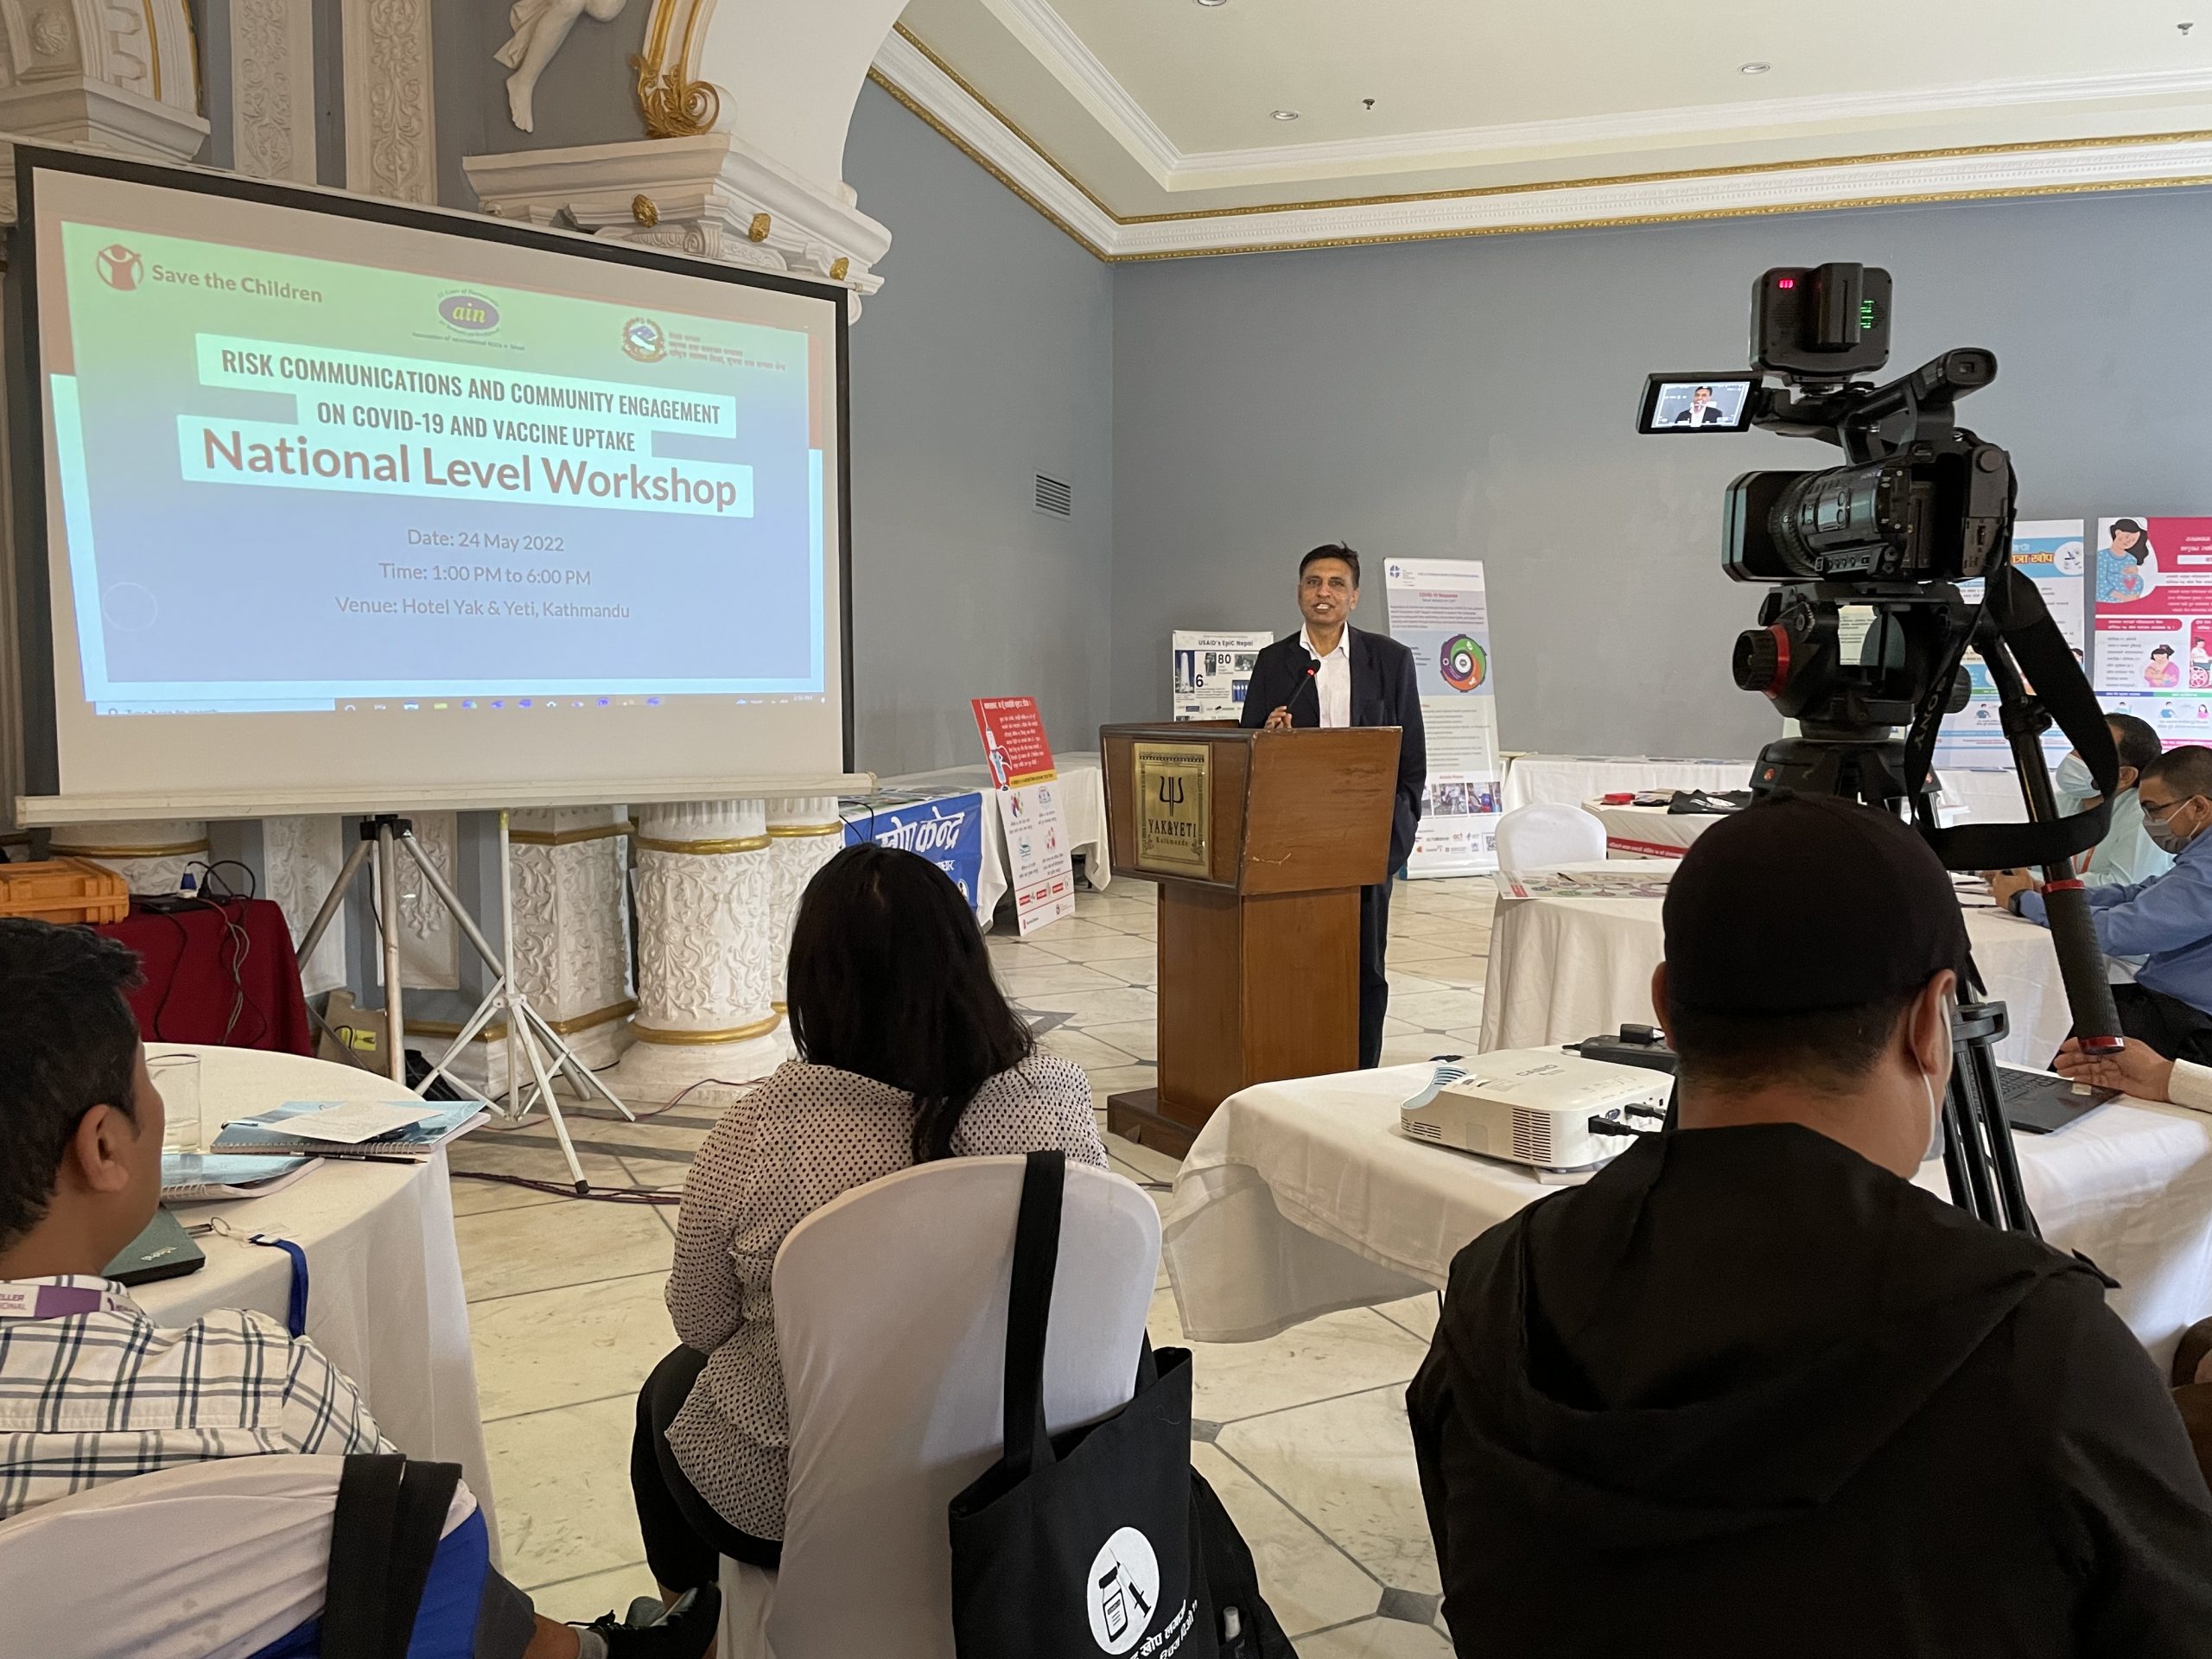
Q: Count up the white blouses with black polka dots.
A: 1